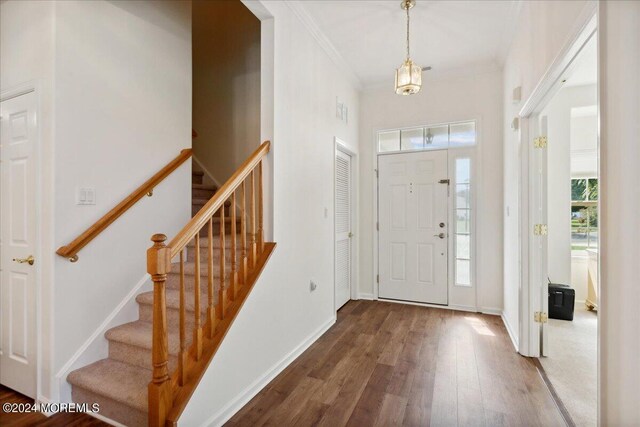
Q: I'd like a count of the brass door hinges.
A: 3